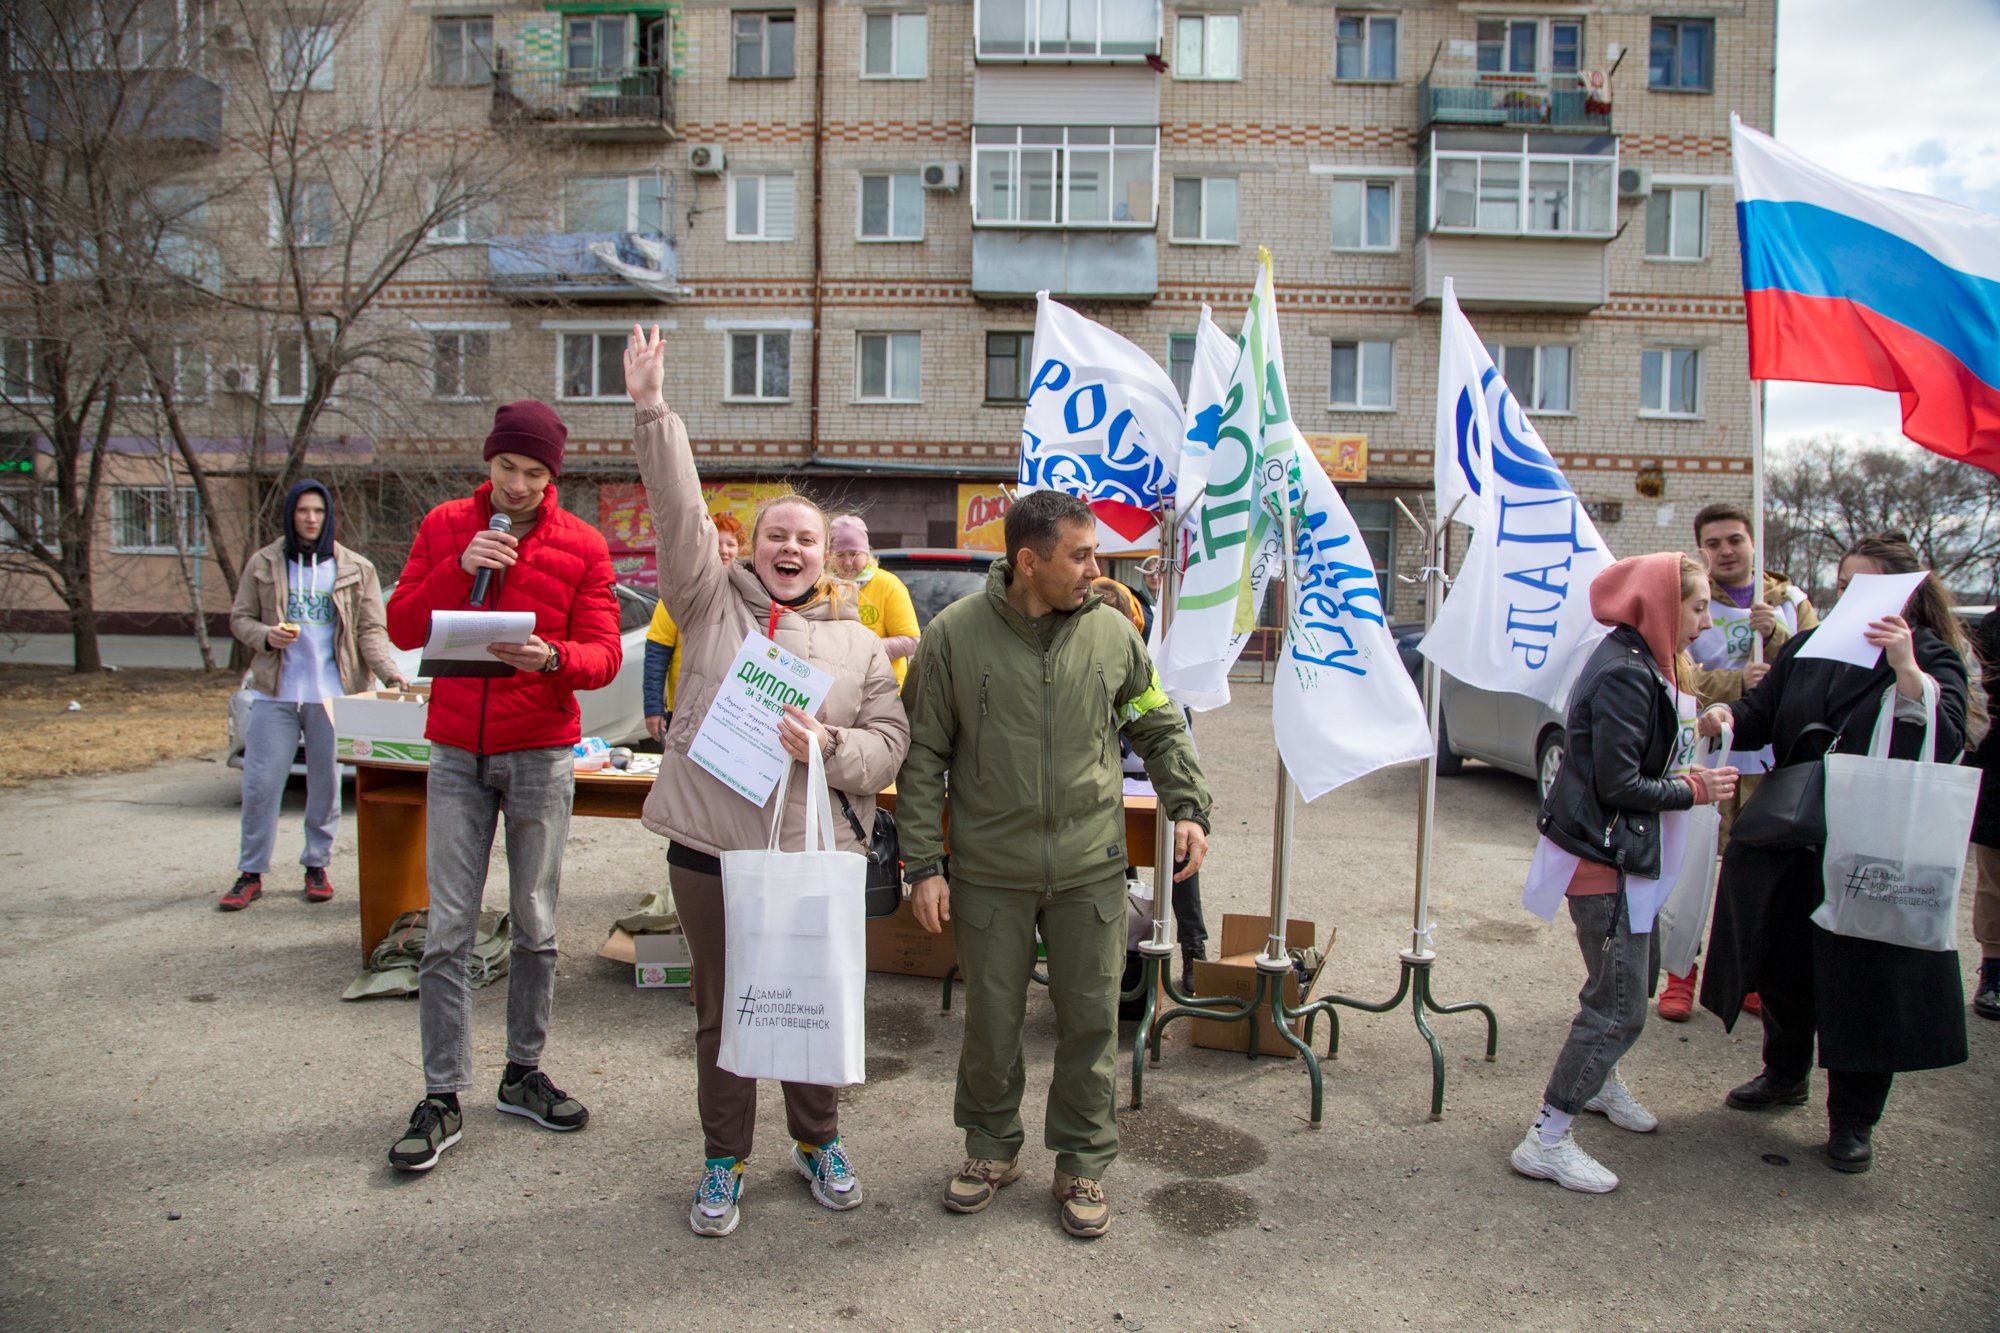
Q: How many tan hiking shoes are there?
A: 2